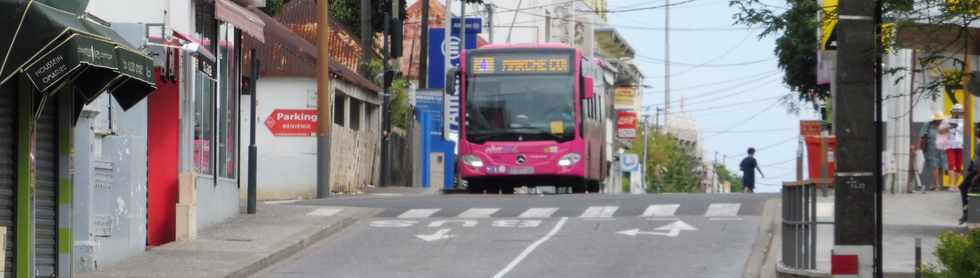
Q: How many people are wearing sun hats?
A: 2